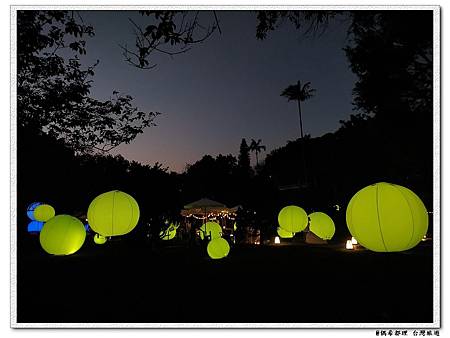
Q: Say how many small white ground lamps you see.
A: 3